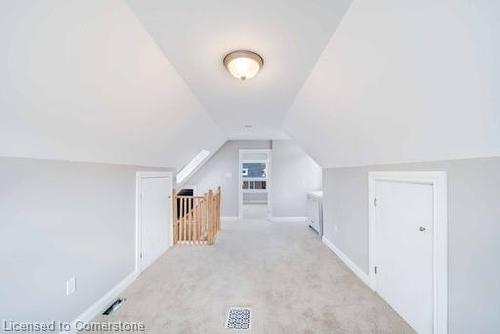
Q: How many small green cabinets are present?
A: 0